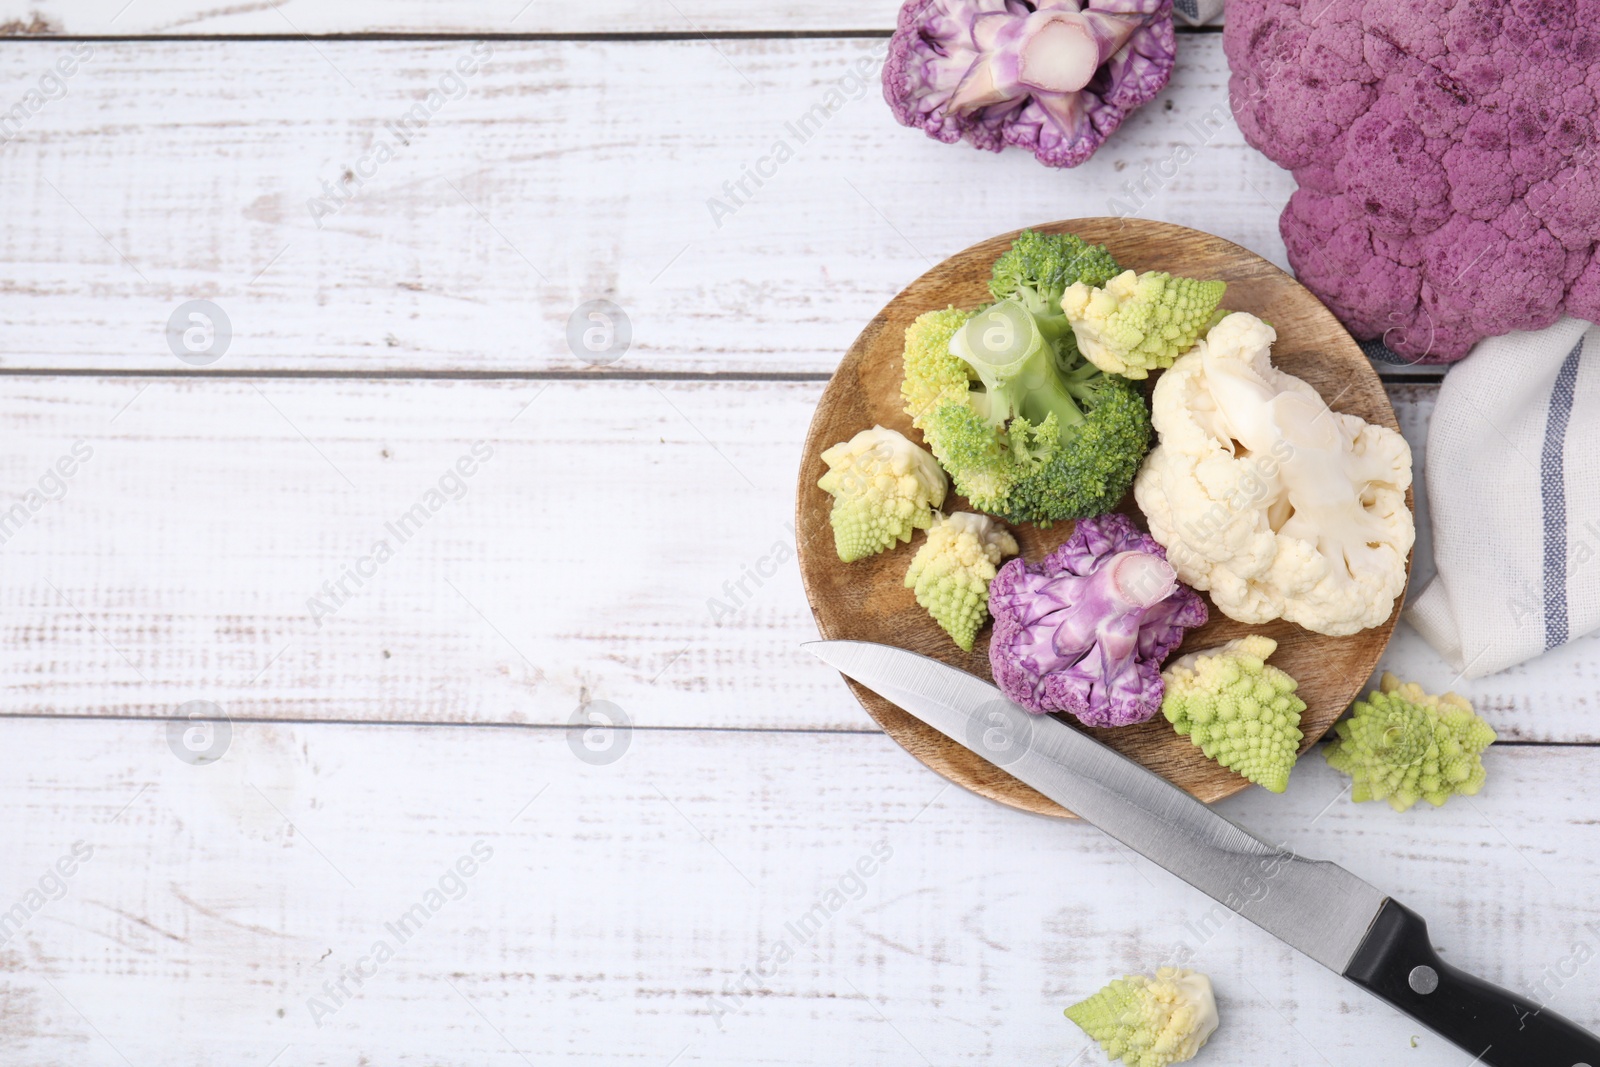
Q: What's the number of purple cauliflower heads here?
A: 3